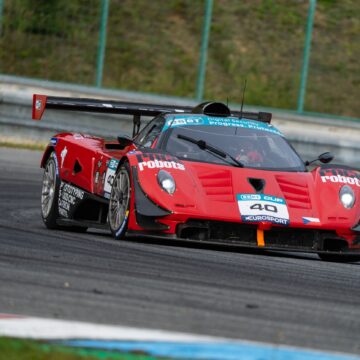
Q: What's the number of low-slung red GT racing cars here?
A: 1